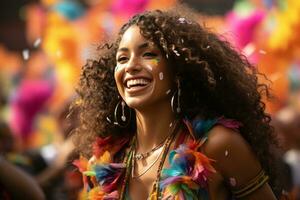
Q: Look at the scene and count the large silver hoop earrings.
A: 2